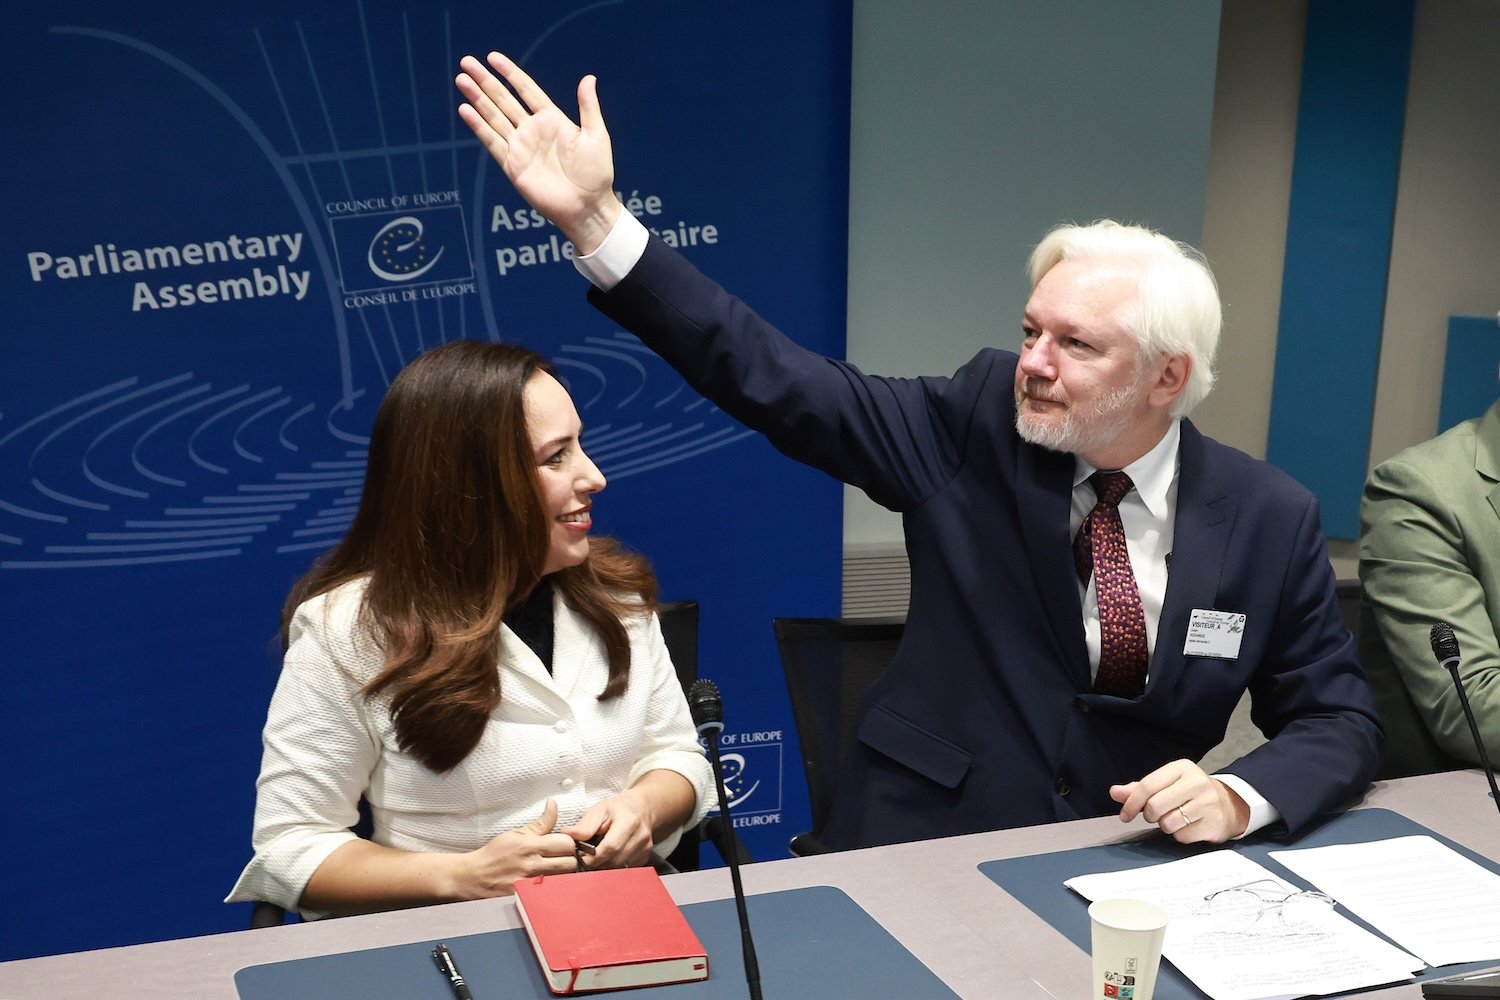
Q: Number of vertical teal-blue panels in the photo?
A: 2